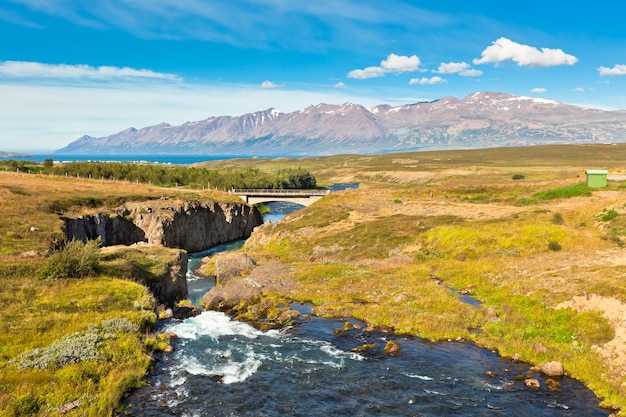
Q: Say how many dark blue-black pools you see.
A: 1